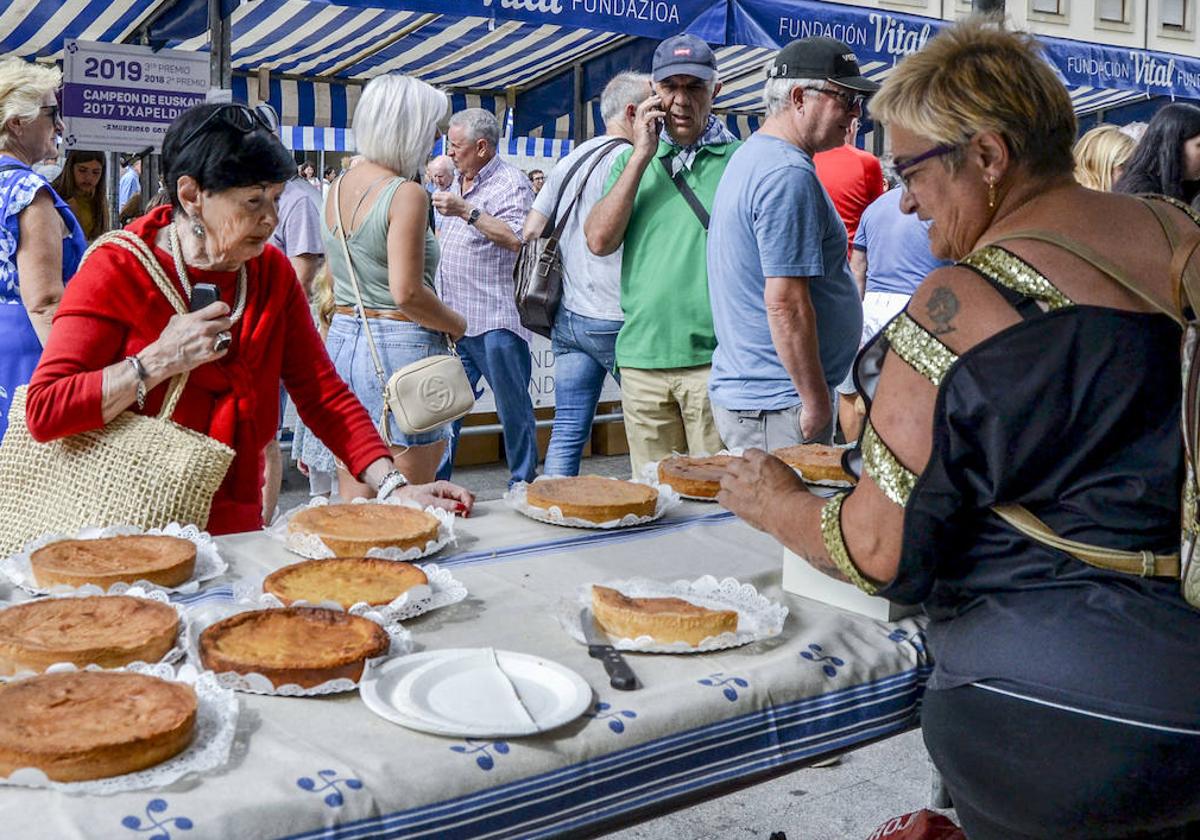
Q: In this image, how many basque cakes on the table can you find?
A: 10